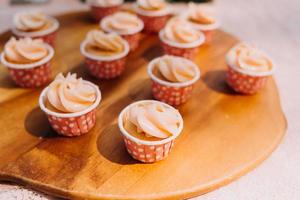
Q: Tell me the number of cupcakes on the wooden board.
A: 12